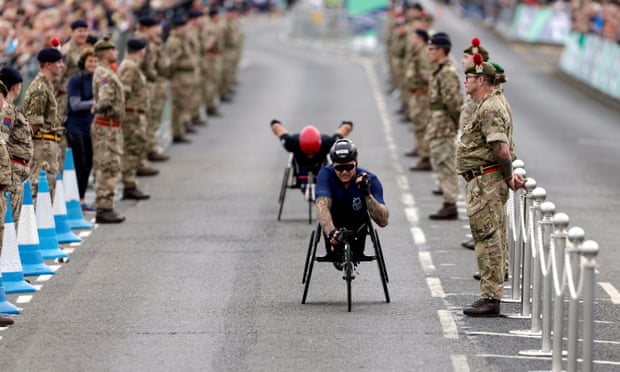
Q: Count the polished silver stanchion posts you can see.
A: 8